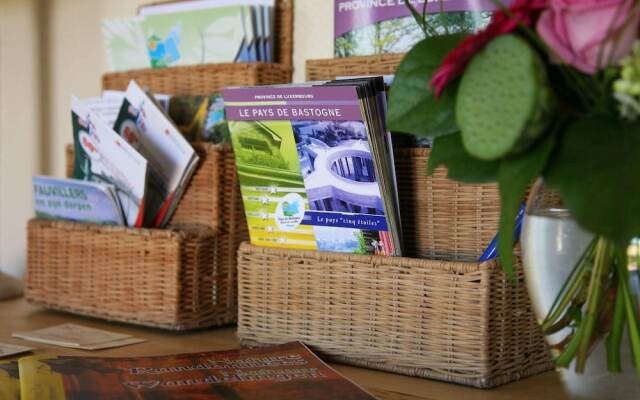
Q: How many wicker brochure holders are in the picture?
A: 2